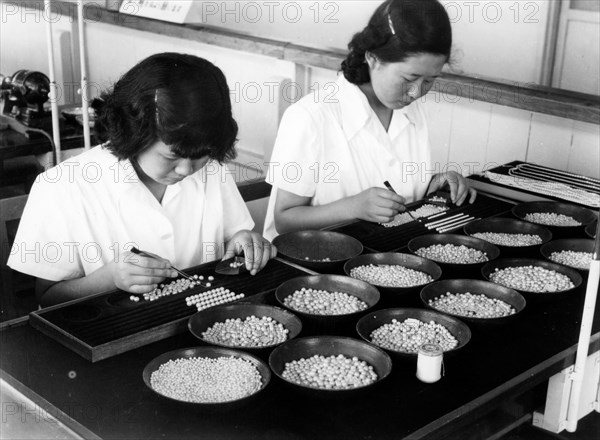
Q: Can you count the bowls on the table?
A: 14